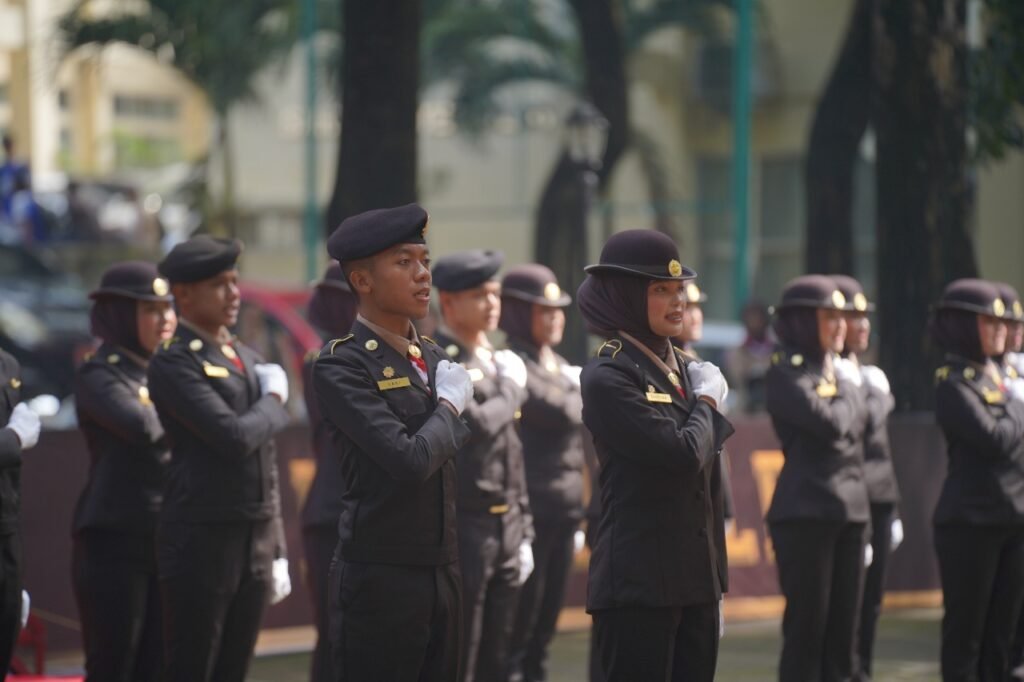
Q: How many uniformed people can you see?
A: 13